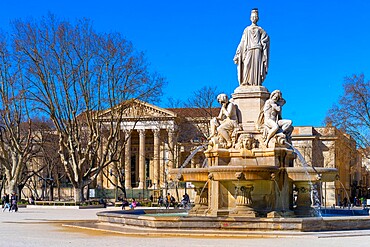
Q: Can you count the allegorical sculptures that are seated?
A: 2